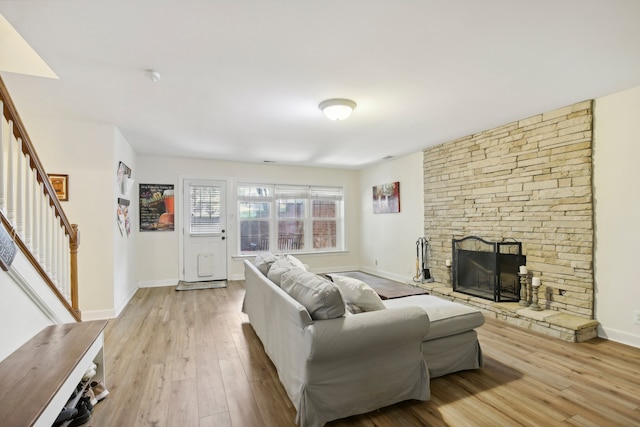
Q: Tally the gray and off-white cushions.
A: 5